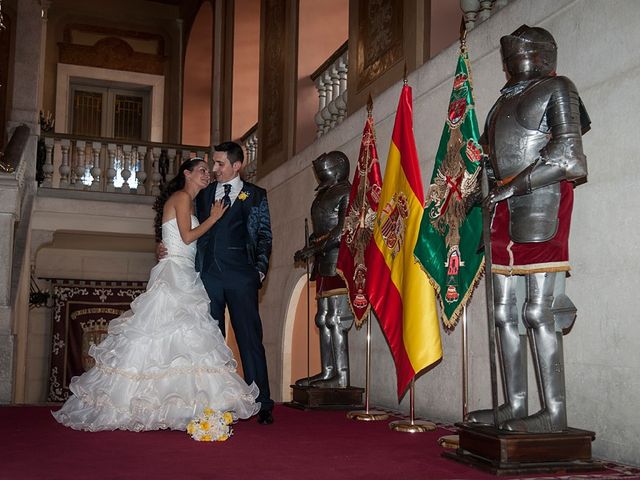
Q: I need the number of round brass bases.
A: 3